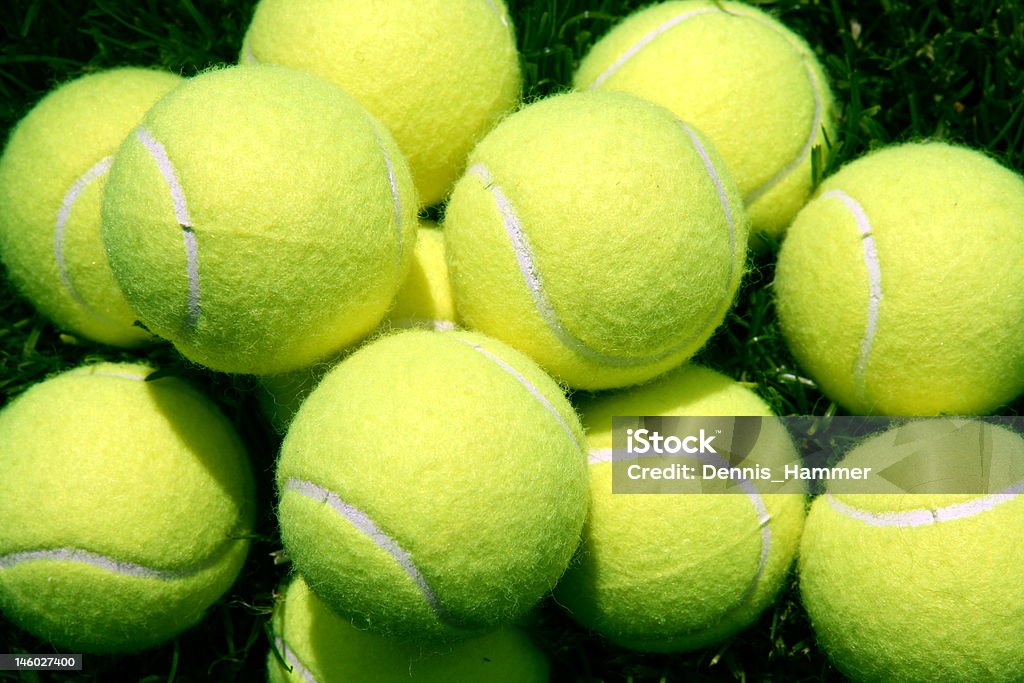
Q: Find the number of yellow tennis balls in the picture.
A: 12